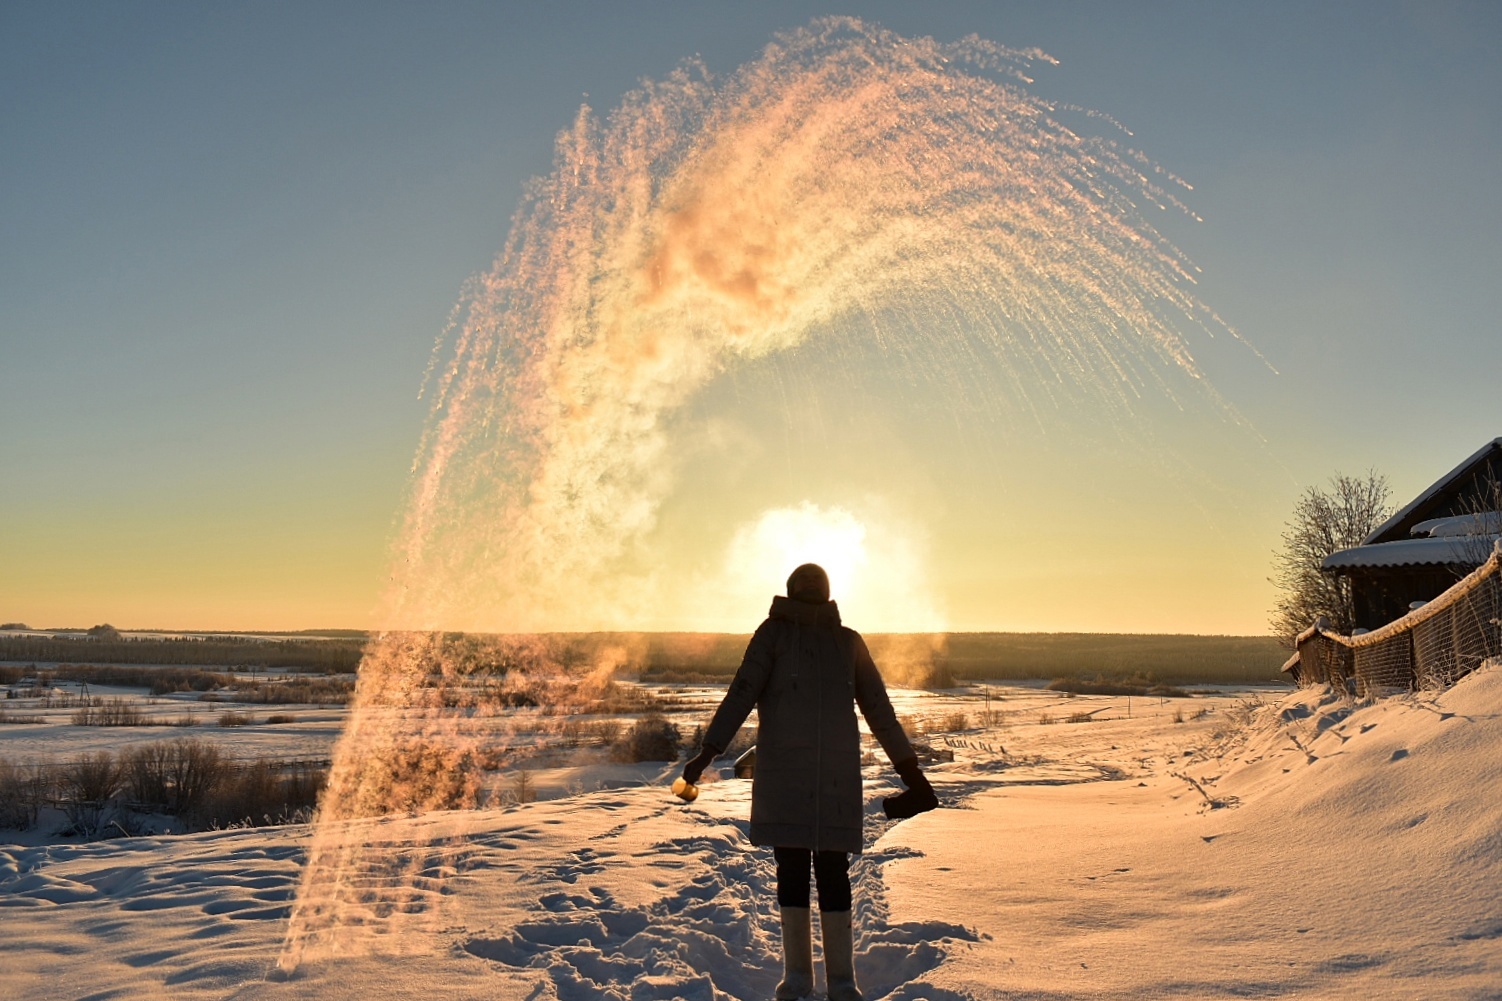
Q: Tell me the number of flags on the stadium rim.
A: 0